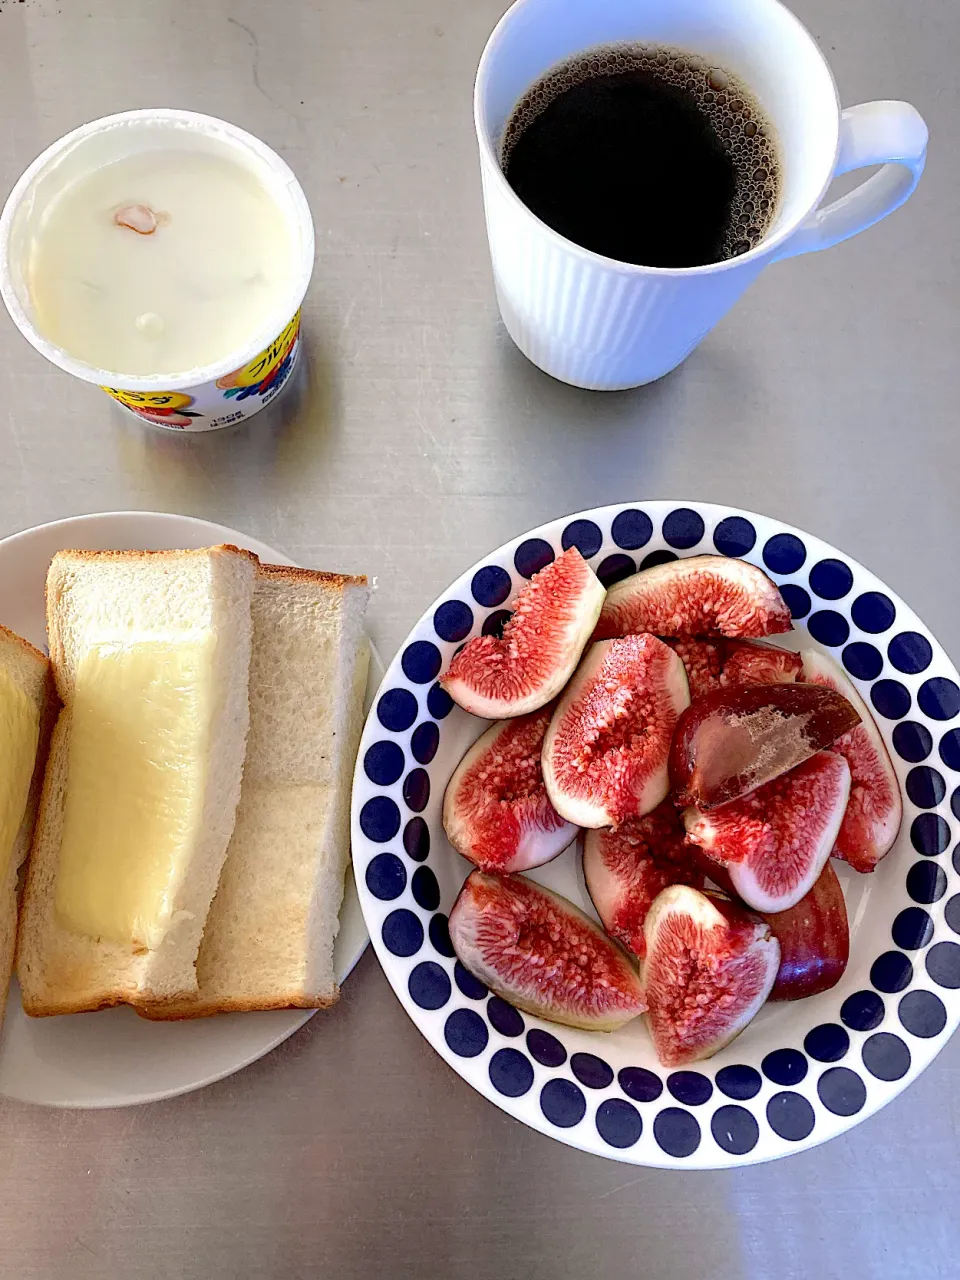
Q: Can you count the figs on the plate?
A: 12